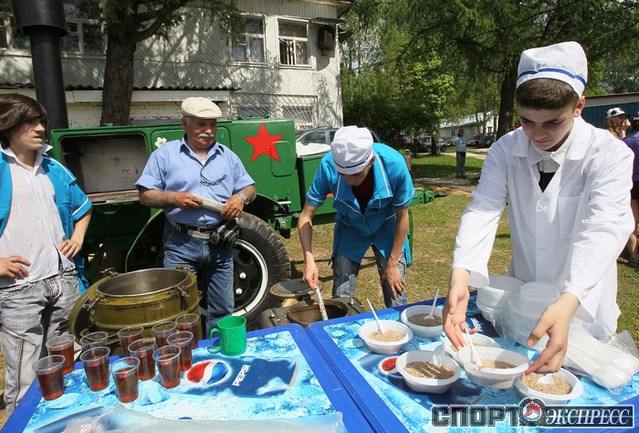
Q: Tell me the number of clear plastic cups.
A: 11